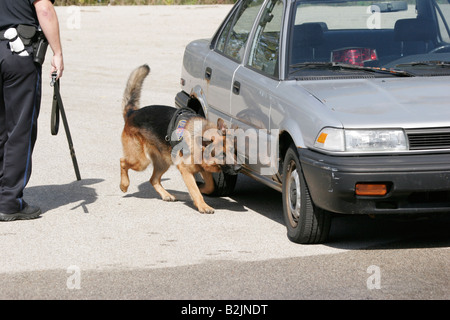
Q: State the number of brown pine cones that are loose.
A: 0